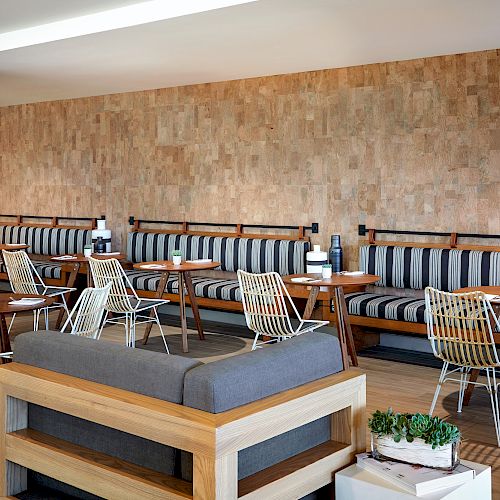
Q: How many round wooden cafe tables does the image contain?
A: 6